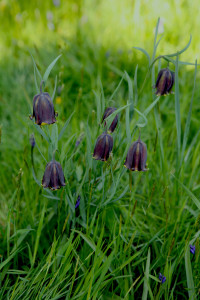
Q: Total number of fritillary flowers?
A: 6